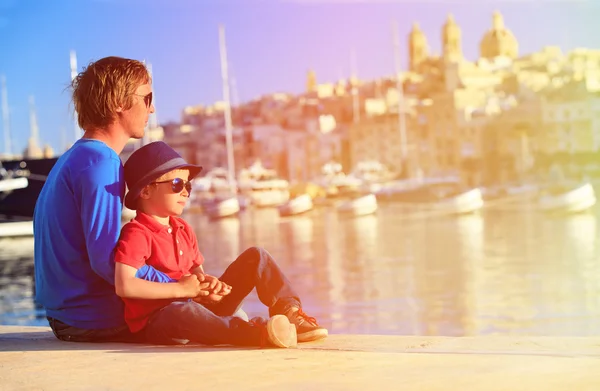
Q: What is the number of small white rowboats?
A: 5